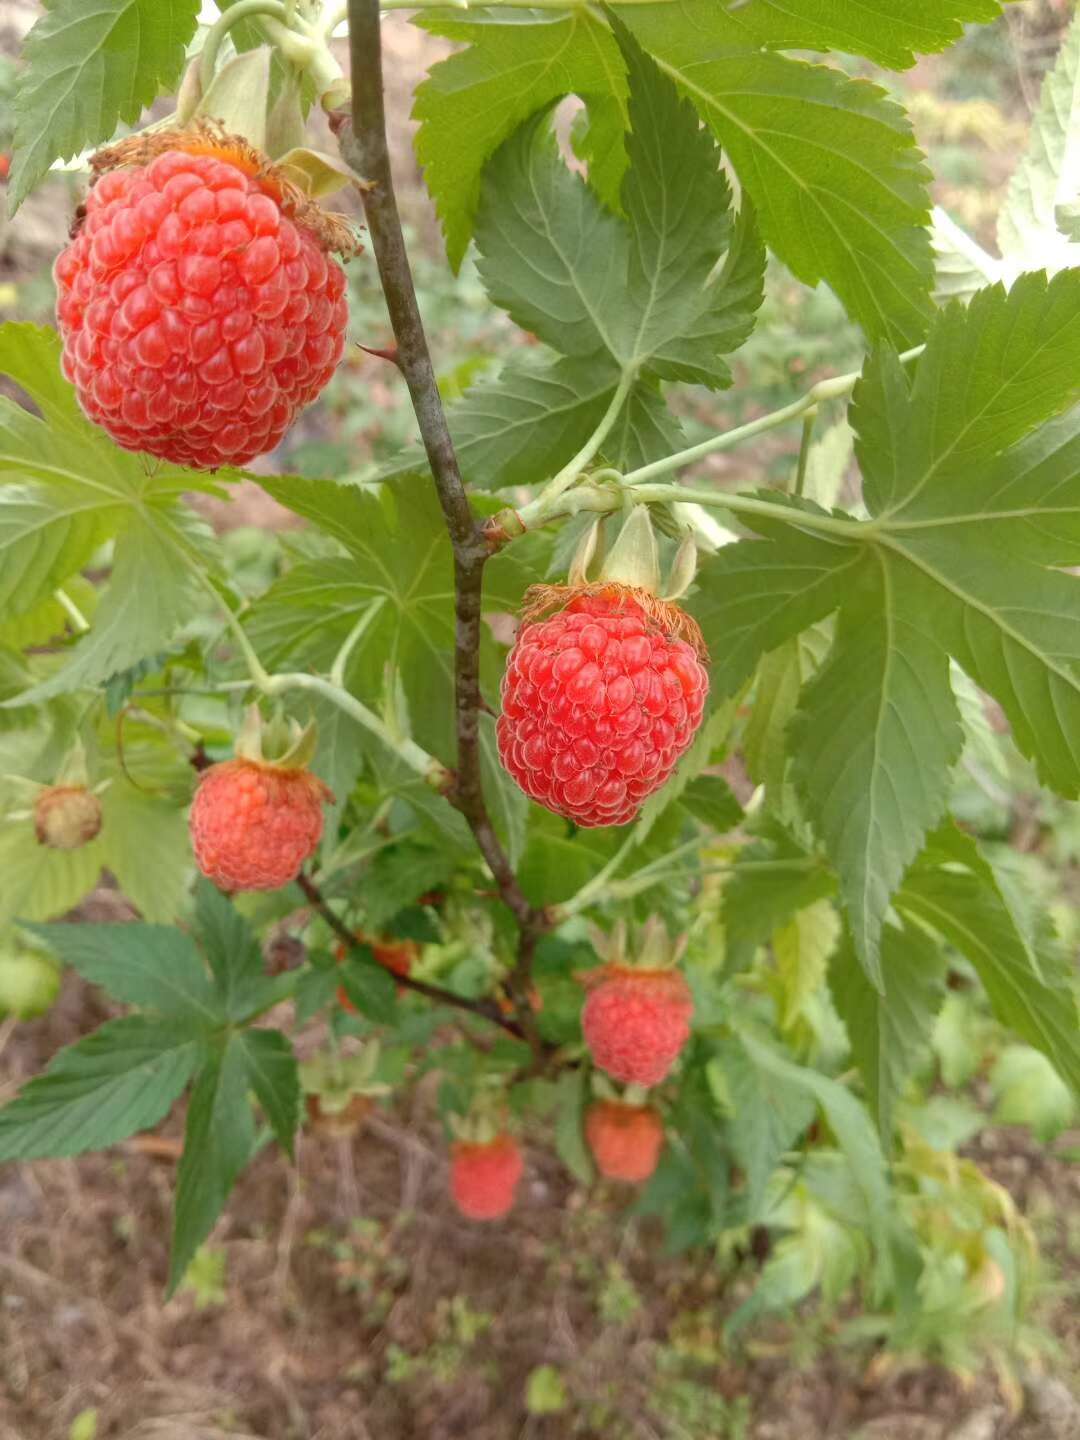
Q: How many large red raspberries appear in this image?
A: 2